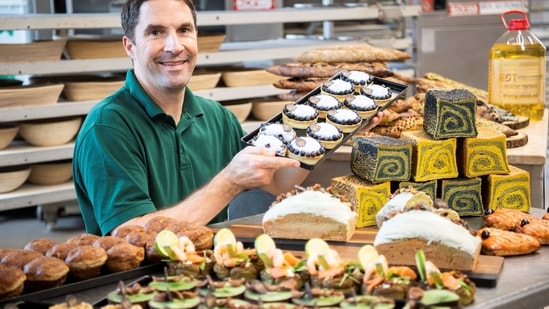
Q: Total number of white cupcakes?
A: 11